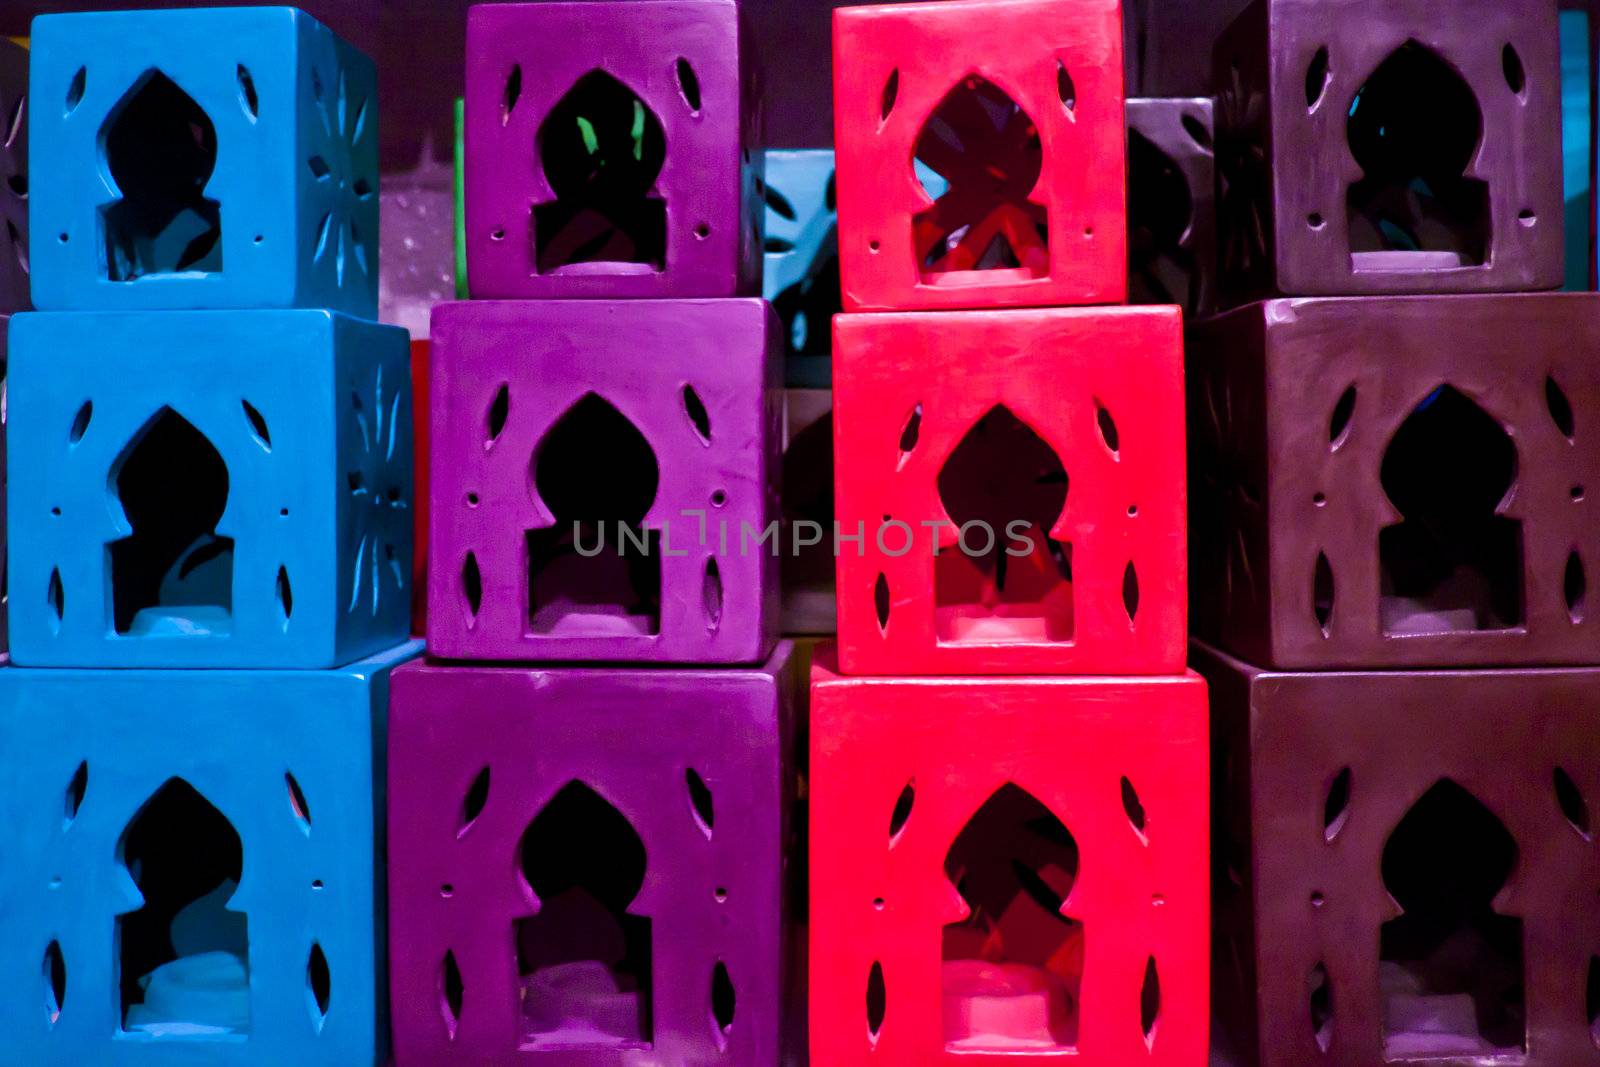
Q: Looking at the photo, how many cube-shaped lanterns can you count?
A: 12